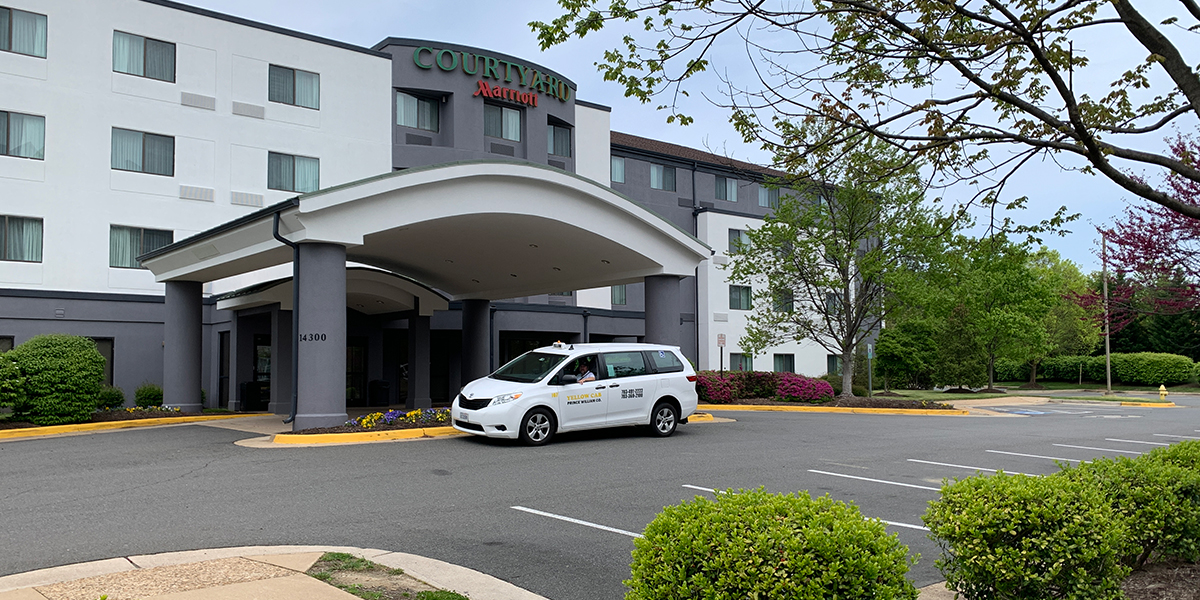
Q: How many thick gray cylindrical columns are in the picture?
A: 4